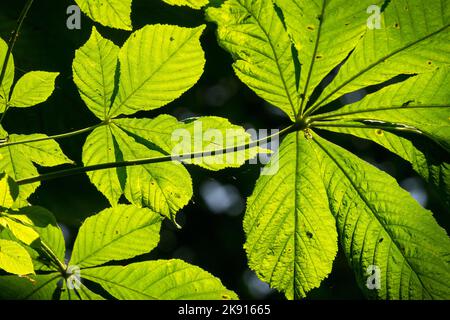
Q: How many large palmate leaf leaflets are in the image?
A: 7